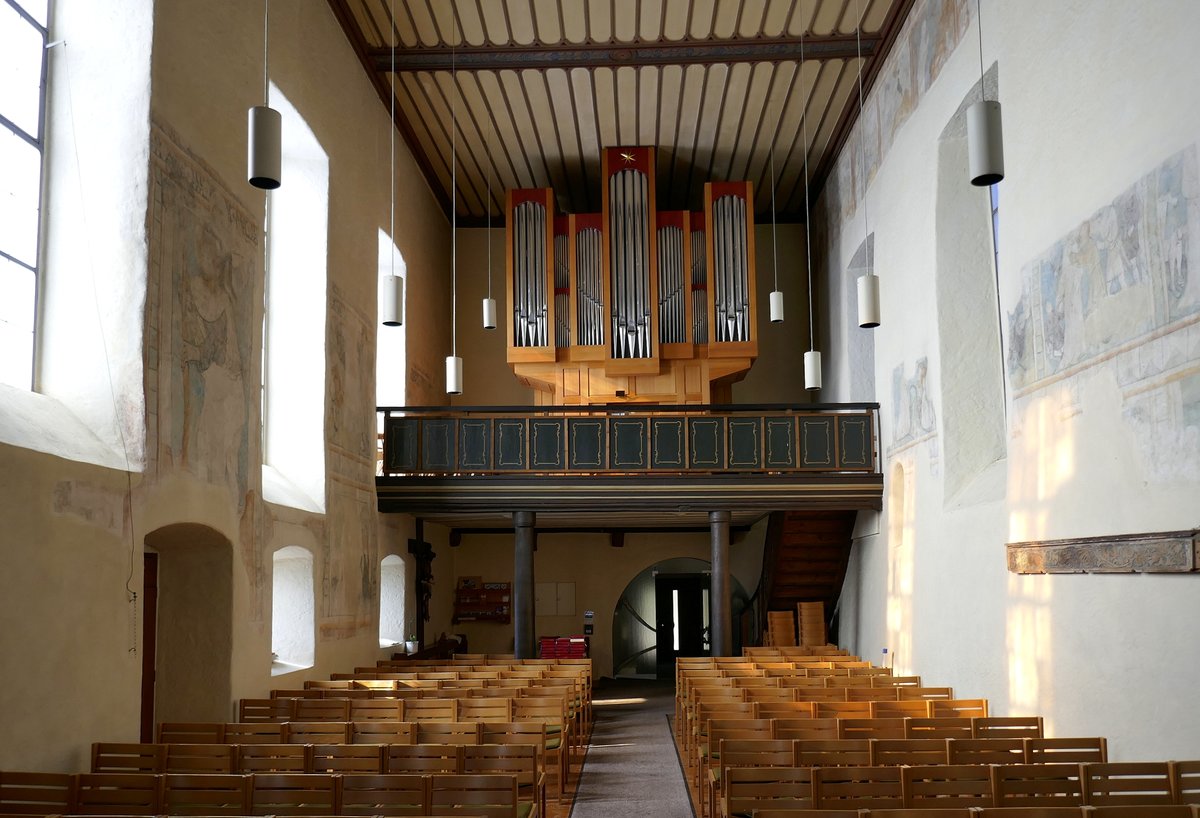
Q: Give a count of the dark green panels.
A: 13